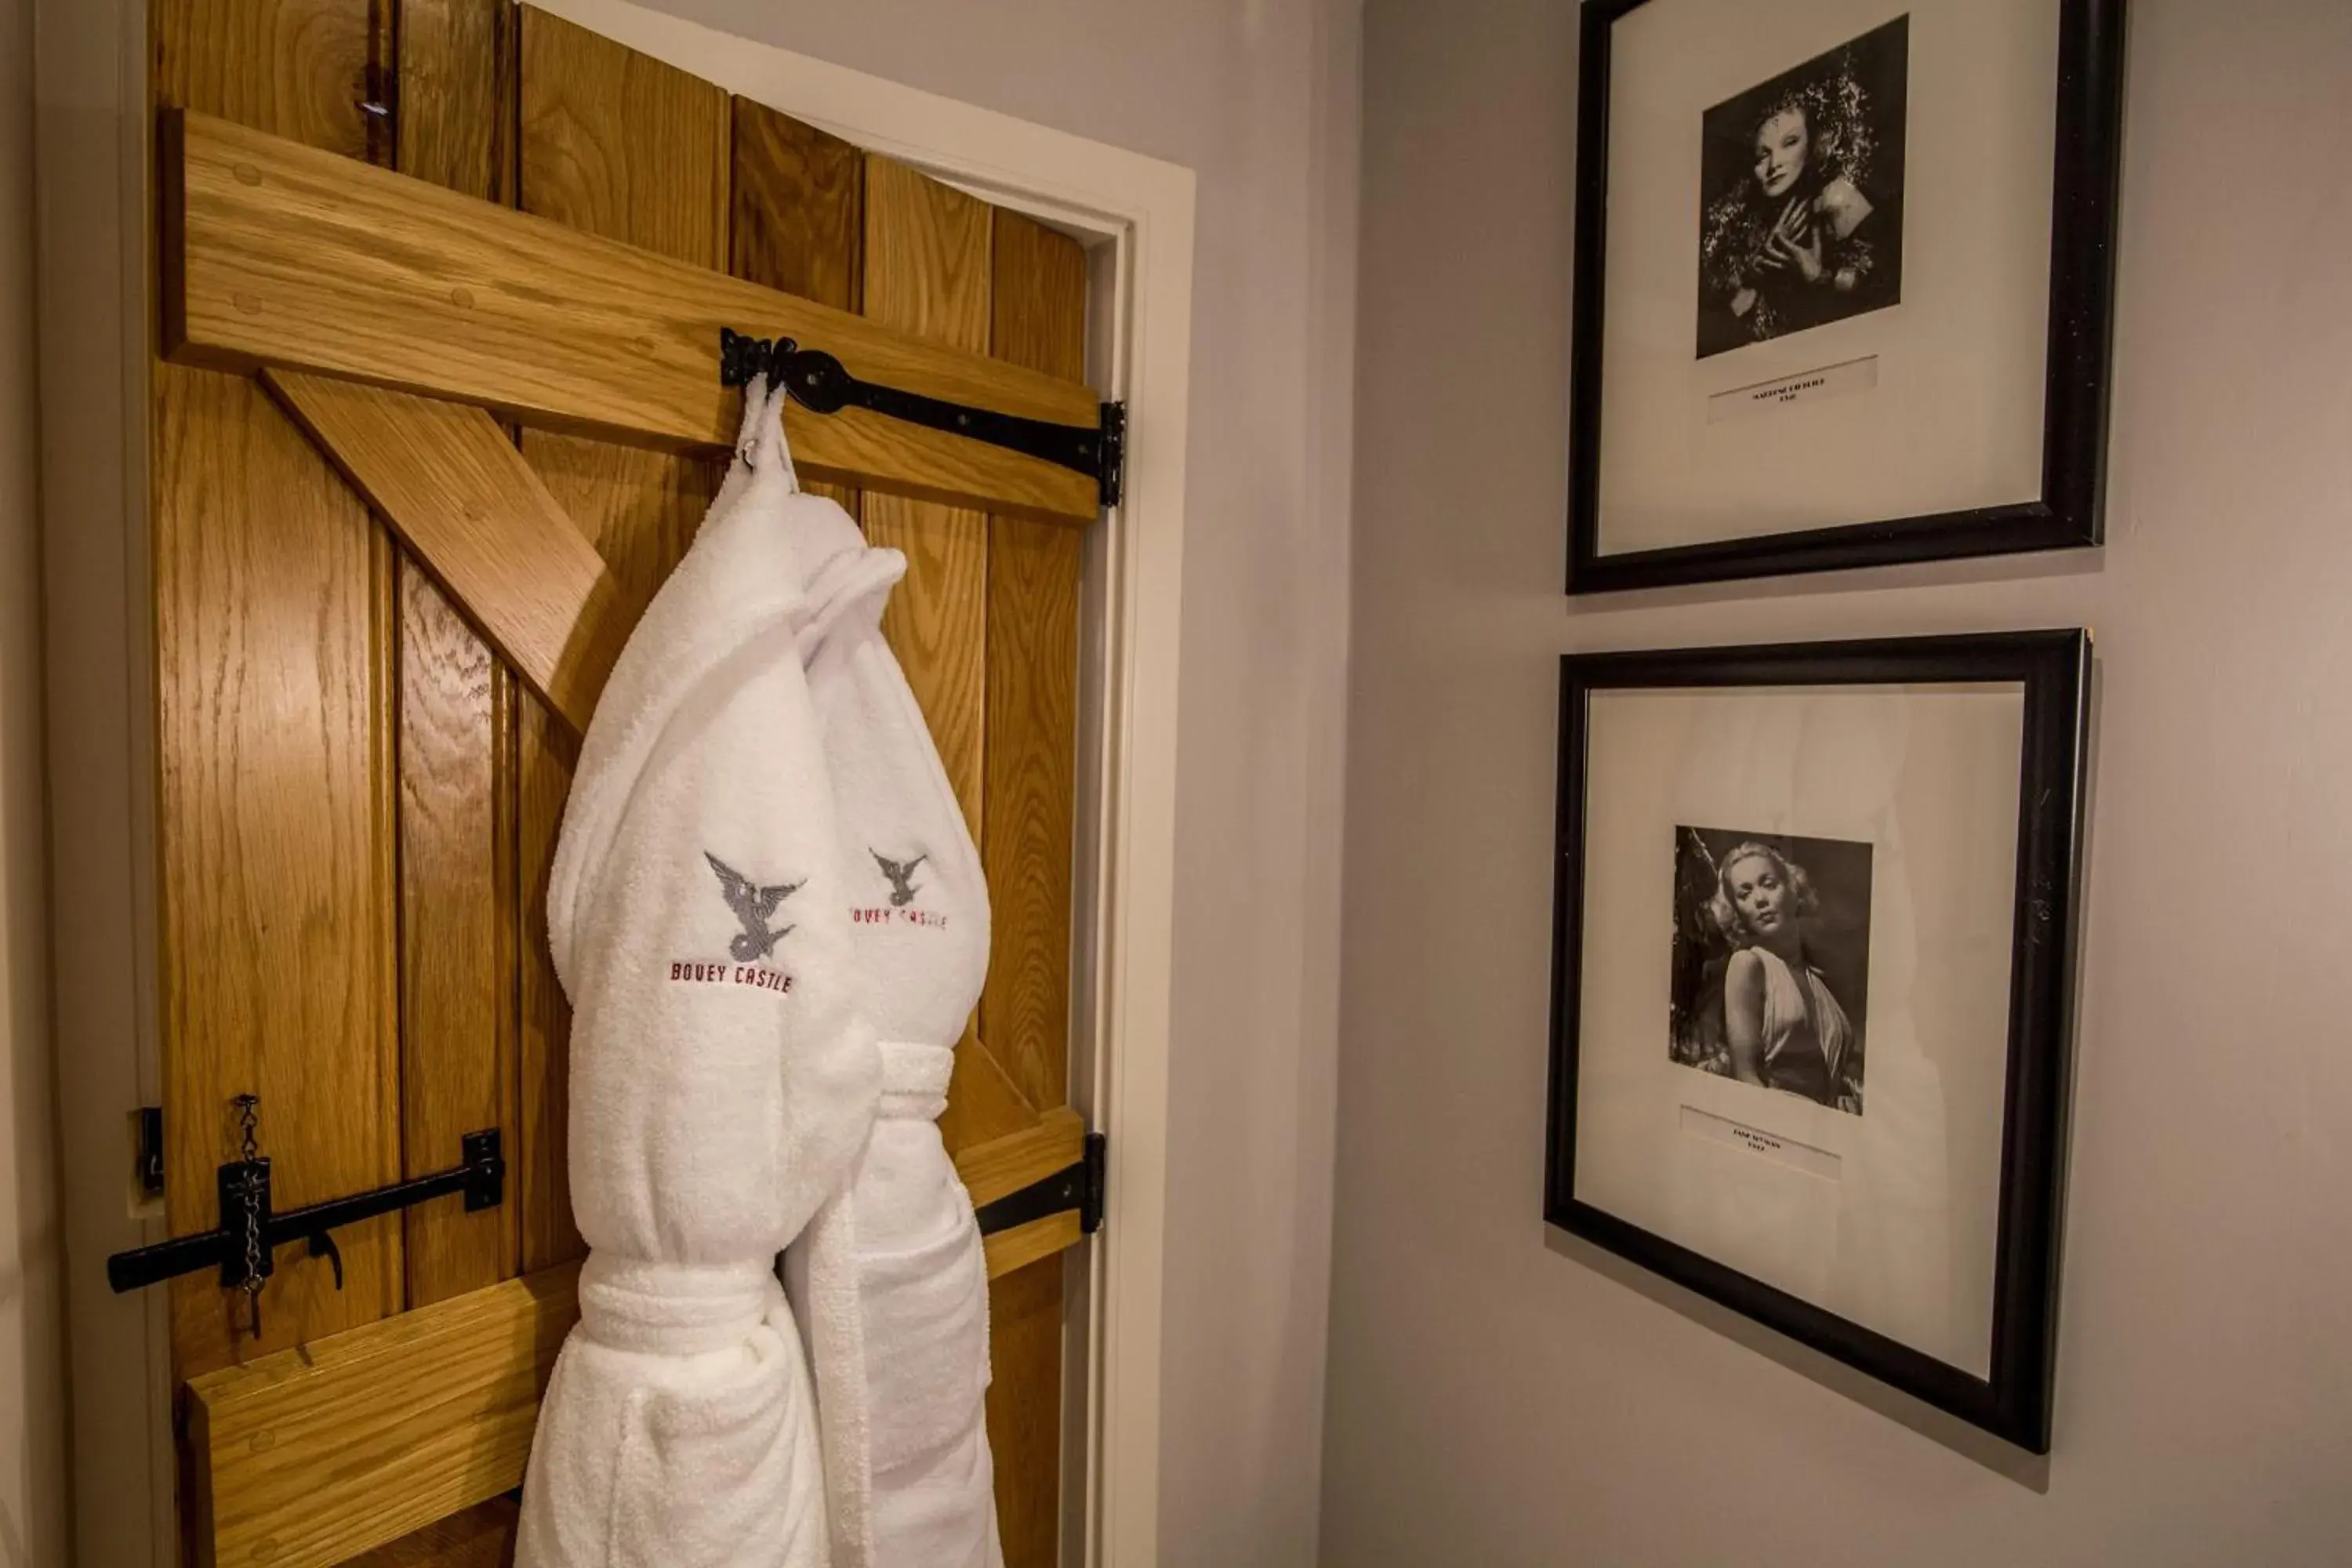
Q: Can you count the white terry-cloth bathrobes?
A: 2